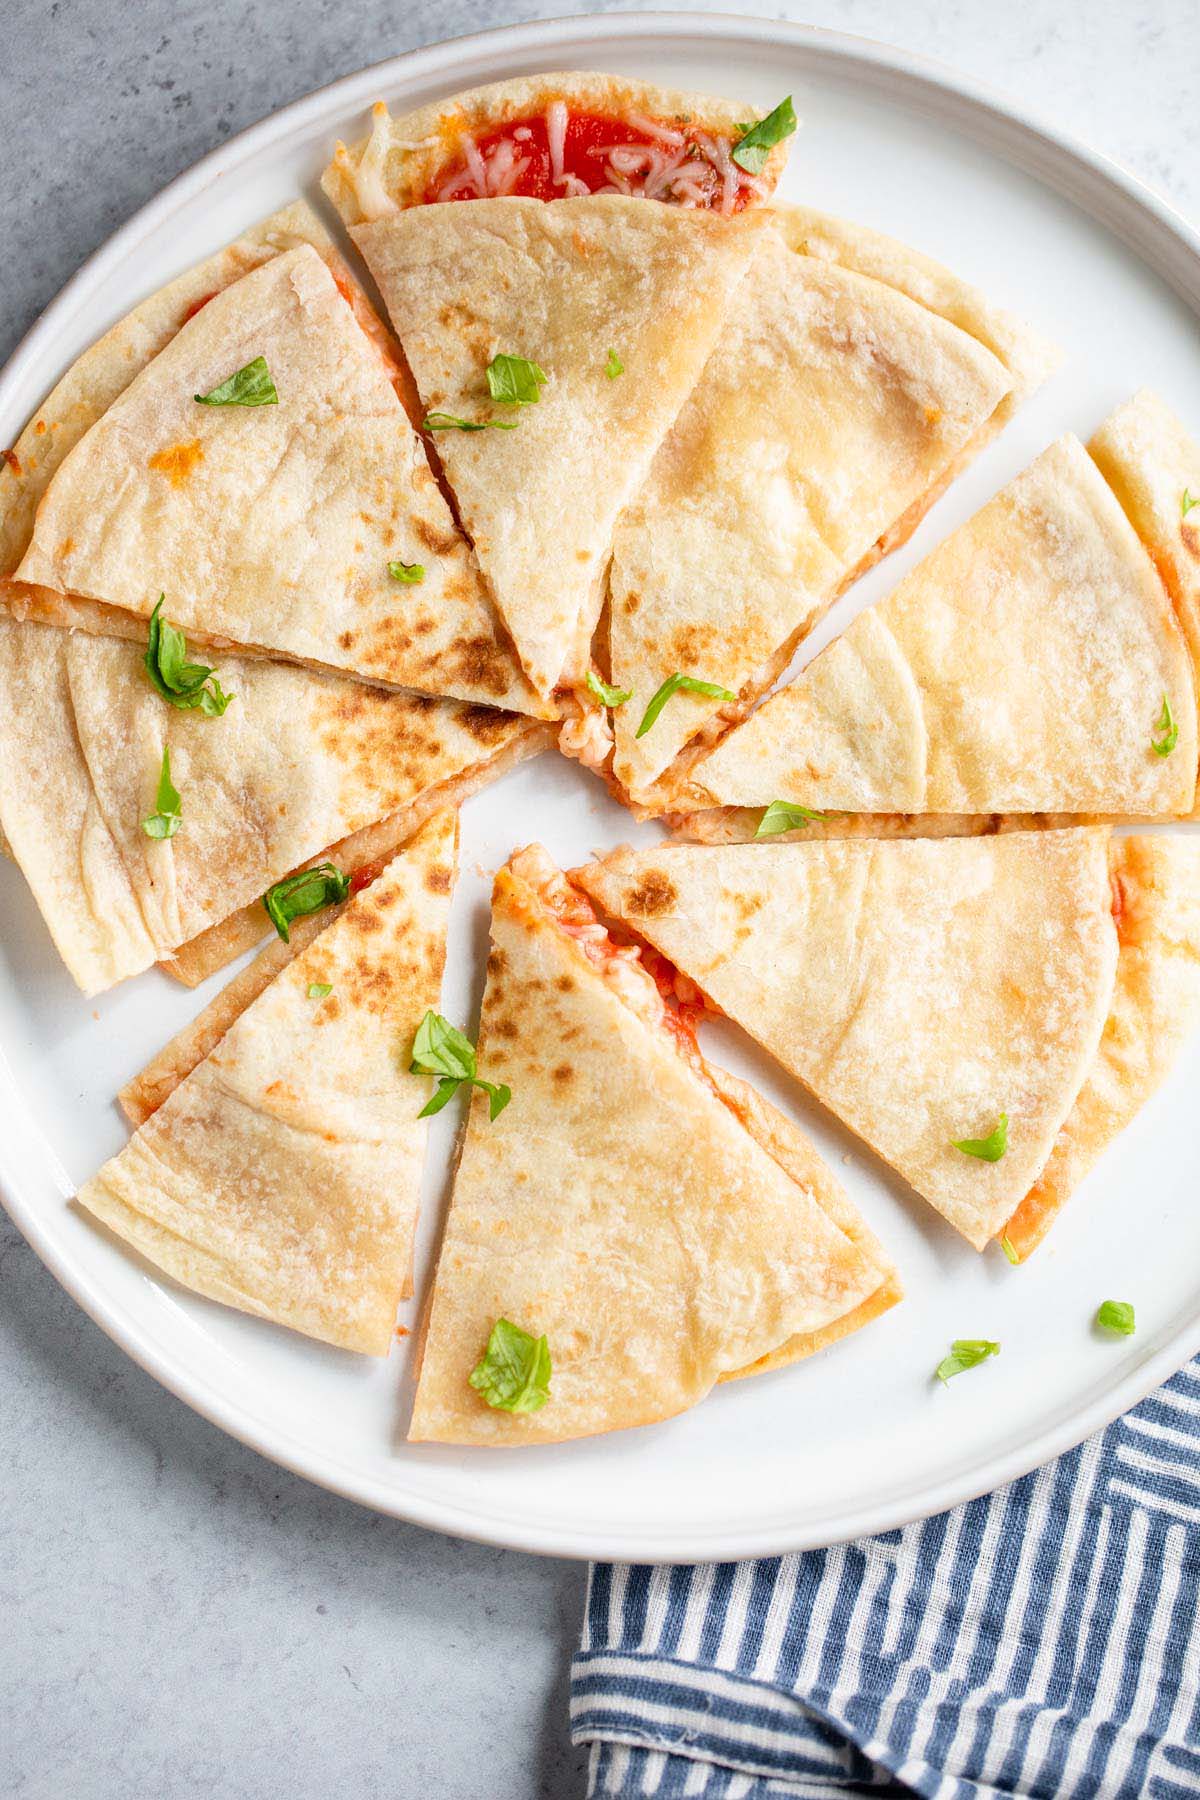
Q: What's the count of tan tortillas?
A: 8